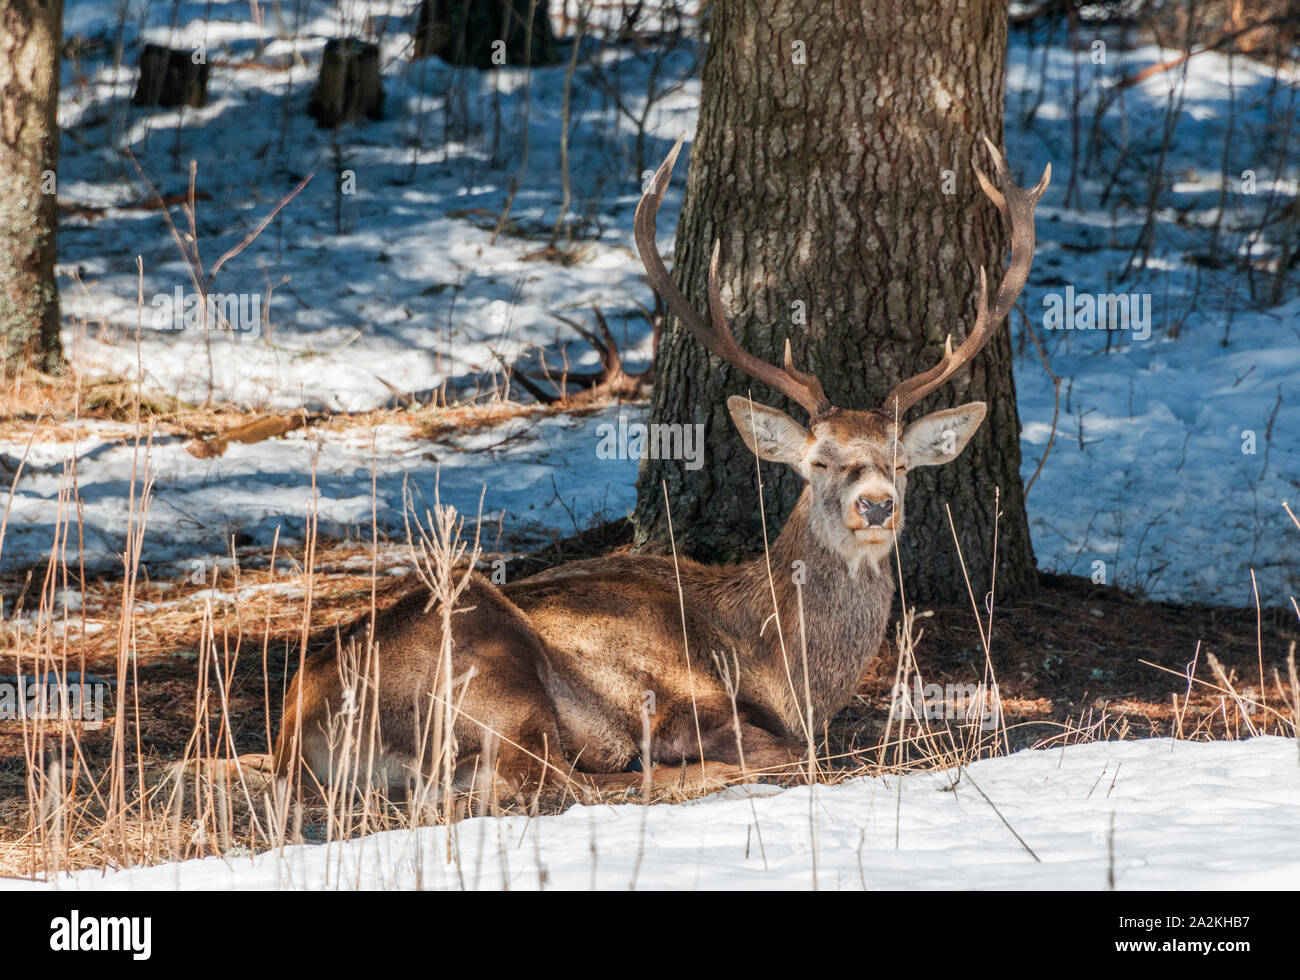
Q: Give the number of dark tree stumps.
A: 2